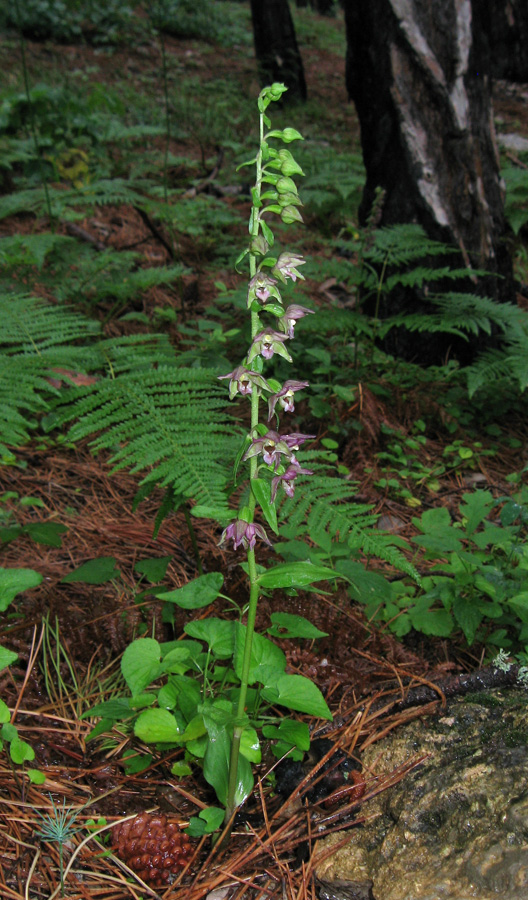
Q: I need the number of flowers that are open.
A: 10